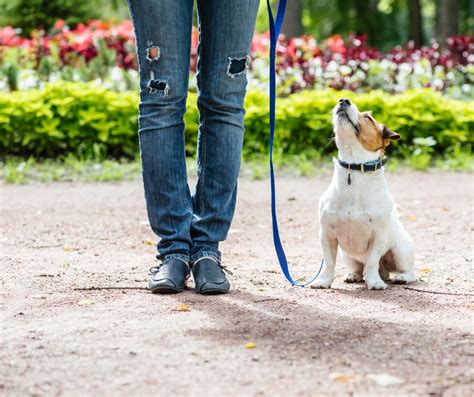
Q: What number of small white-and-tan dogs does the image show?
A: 1